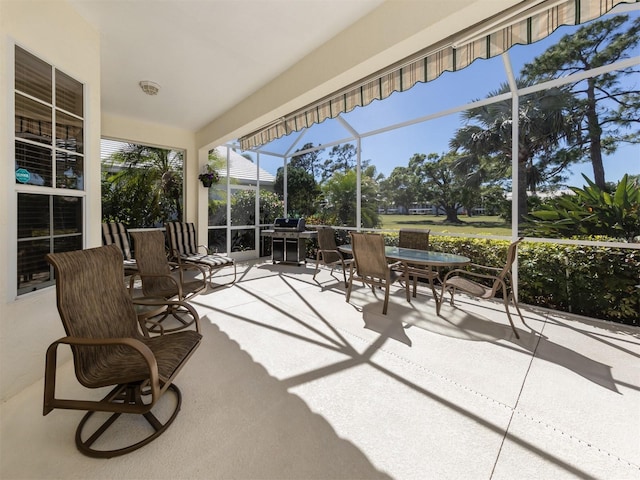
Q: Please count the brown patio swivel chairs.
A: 2